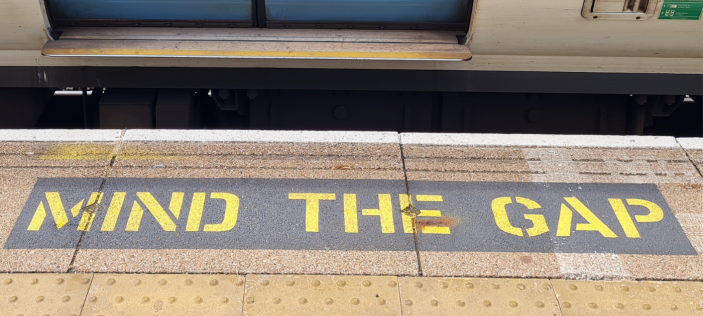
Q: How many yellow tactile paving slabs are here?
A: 5